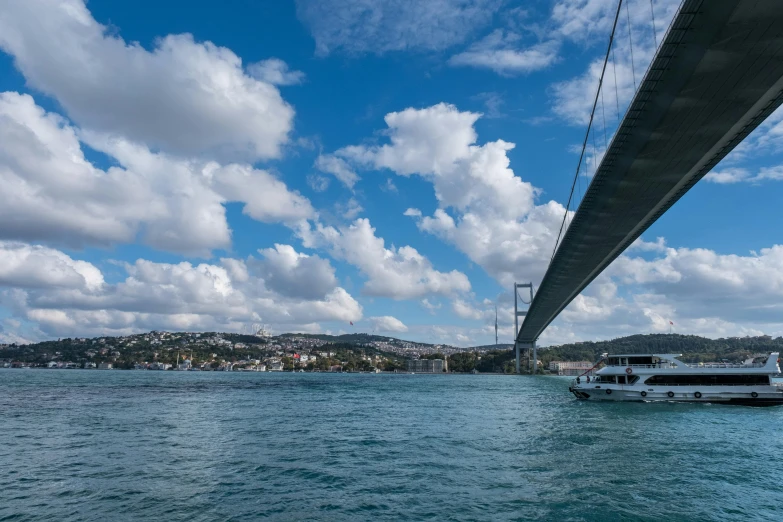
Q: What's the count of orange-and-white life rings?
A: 1